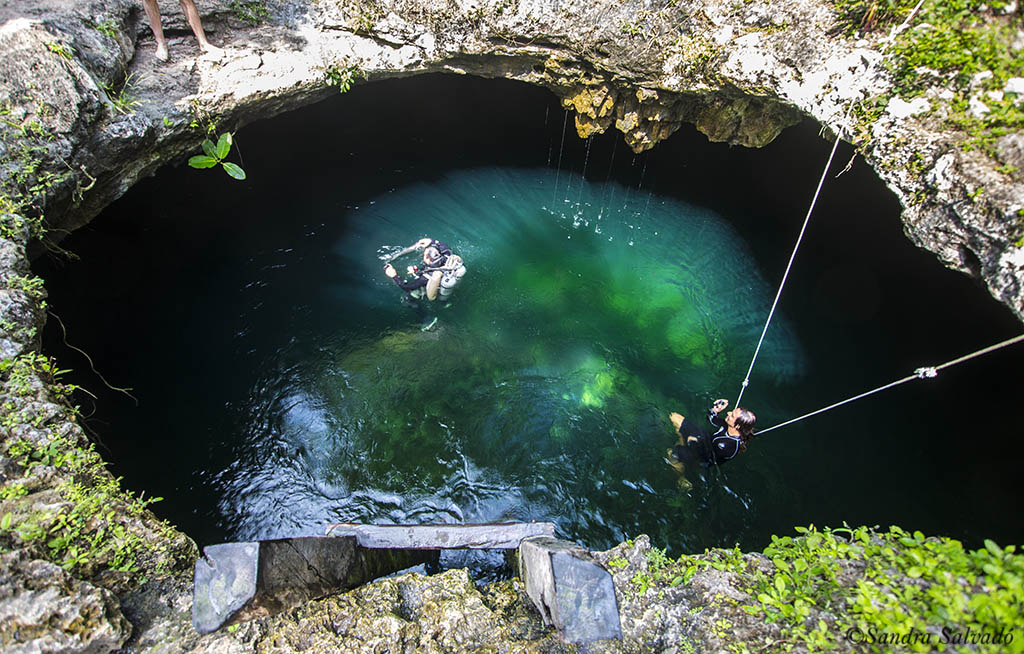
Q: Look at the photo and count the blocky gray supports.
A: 2